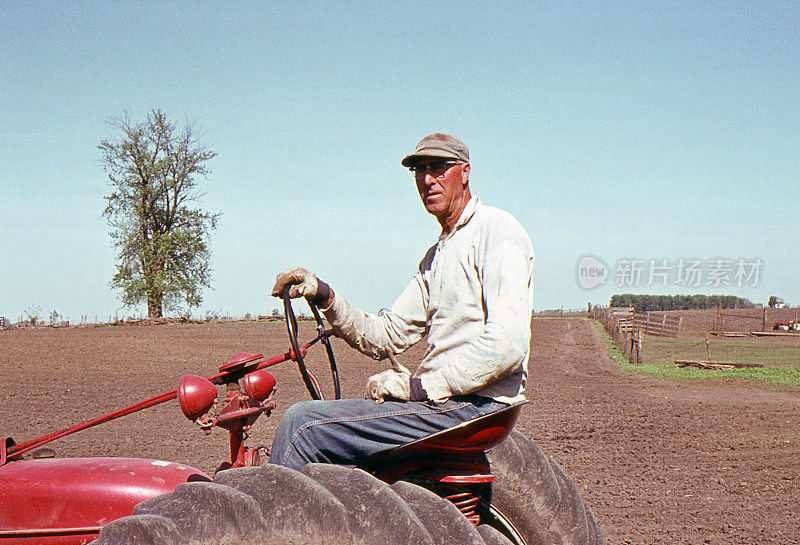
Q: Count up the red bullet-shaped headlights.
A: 2